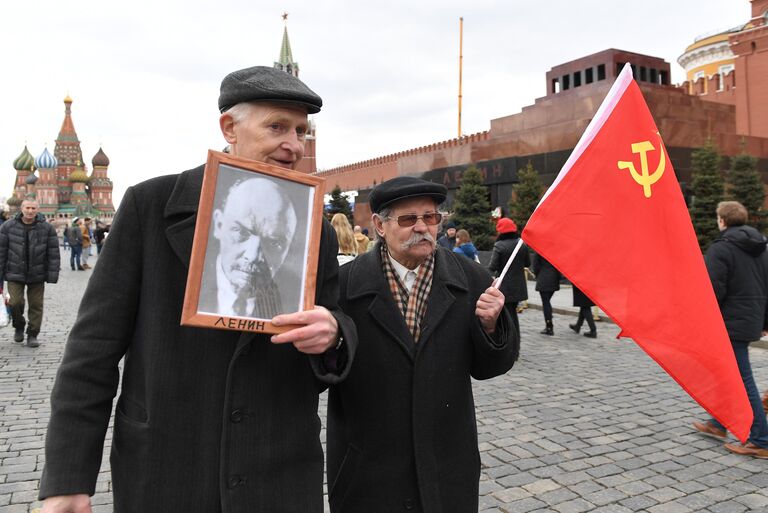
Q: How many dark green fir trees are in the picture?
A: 5